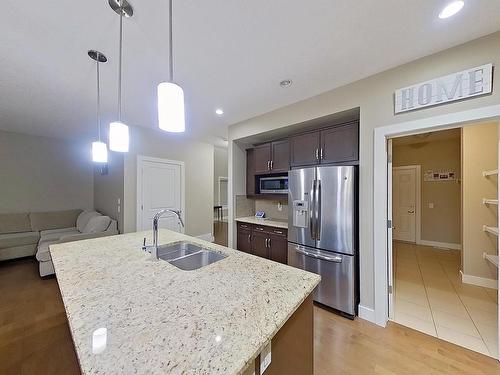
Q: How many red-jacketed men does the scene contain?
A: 0